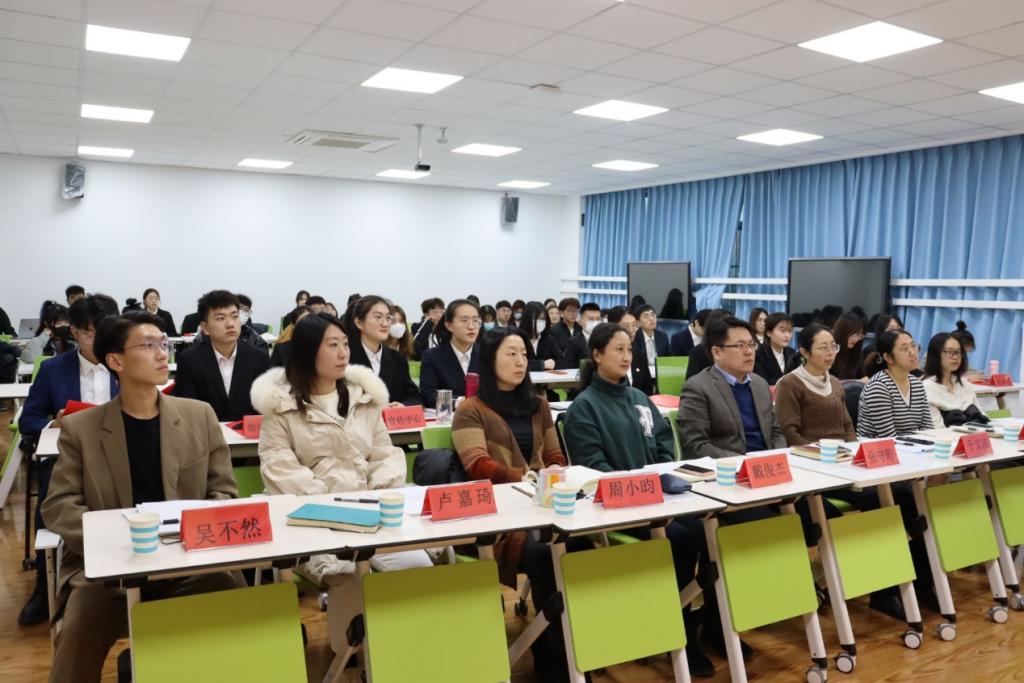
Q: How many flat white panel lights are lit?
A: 13